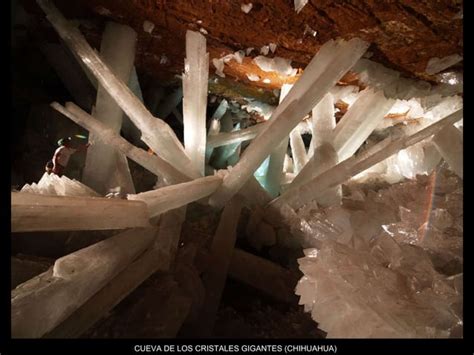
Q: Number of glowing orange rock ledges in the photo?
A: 1